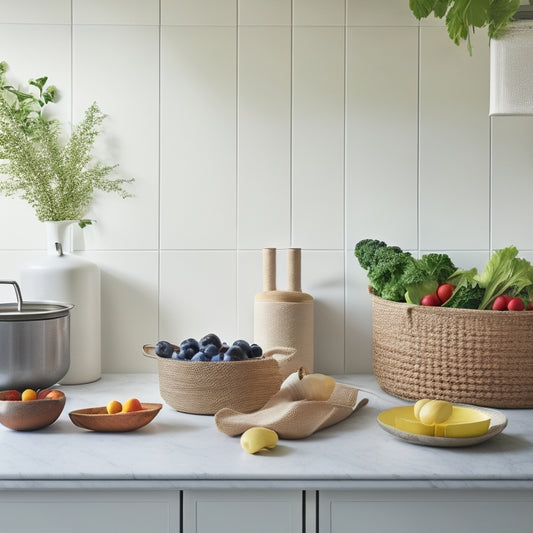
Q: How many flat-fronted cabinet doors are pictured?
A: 3